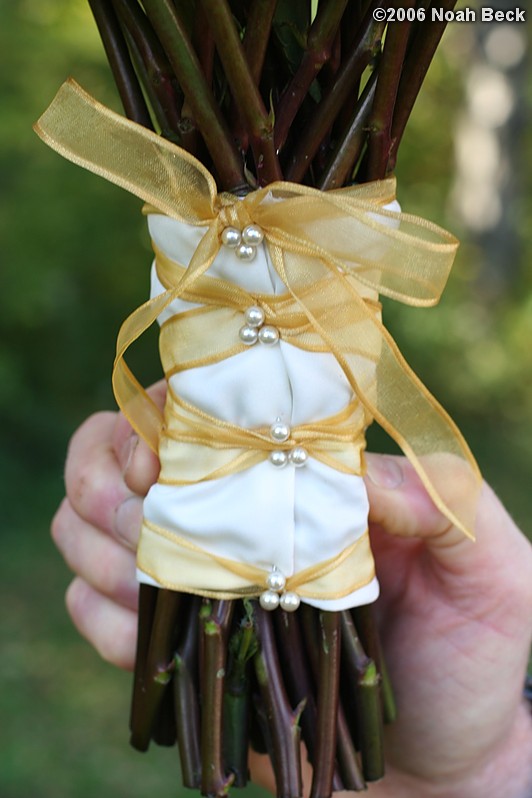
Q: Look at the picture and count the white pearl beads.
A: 12